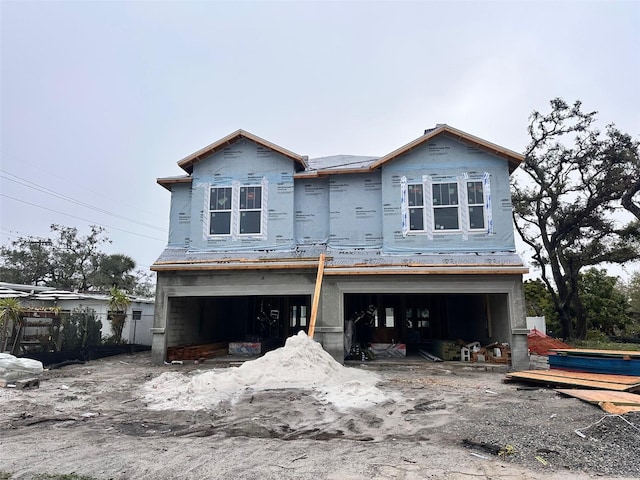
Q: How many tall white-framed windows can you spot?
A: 5